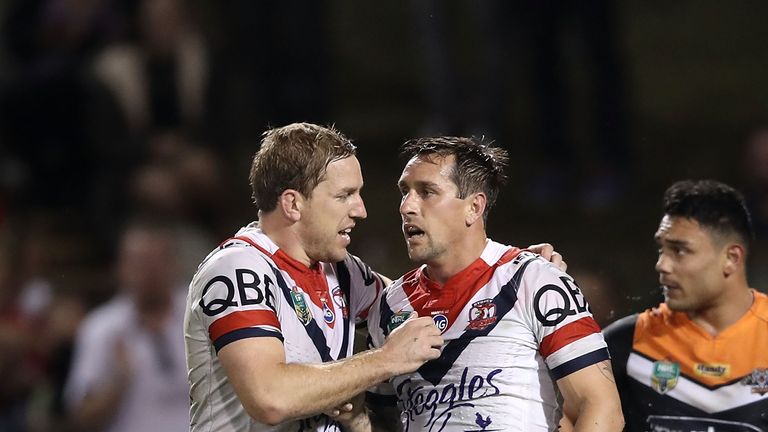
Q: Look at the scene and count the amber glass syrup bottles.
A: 0